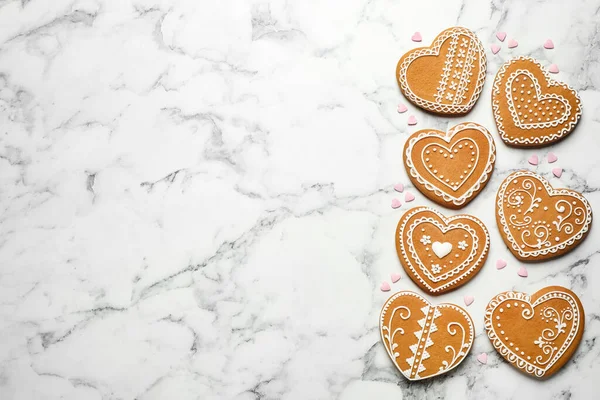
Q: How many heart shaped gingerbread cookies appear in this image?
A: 7